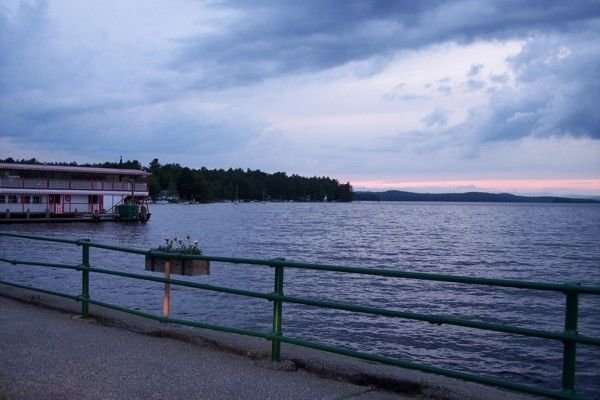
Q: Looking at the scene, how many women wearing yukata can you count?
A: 0